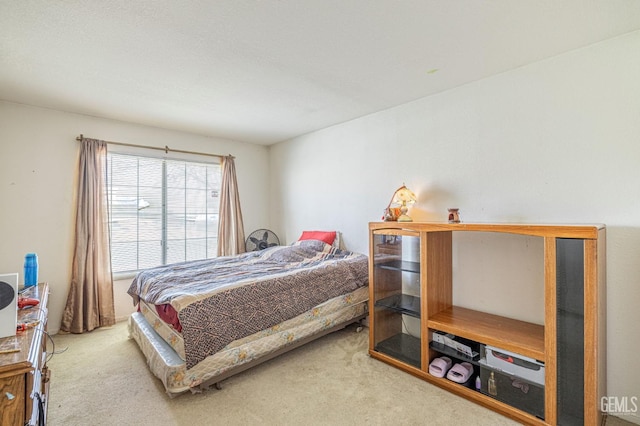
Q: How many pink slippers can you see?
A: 2